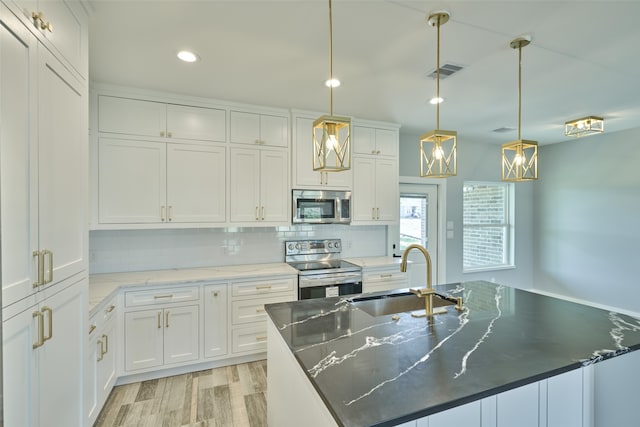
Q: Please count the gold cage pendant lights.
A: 3